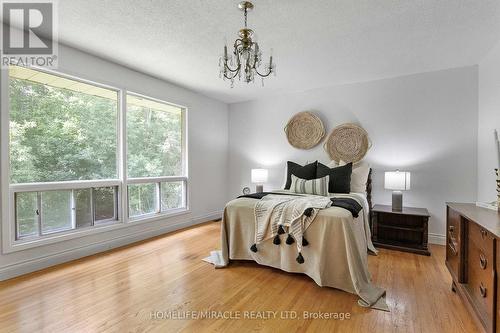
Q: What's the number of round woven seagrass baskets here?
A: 2